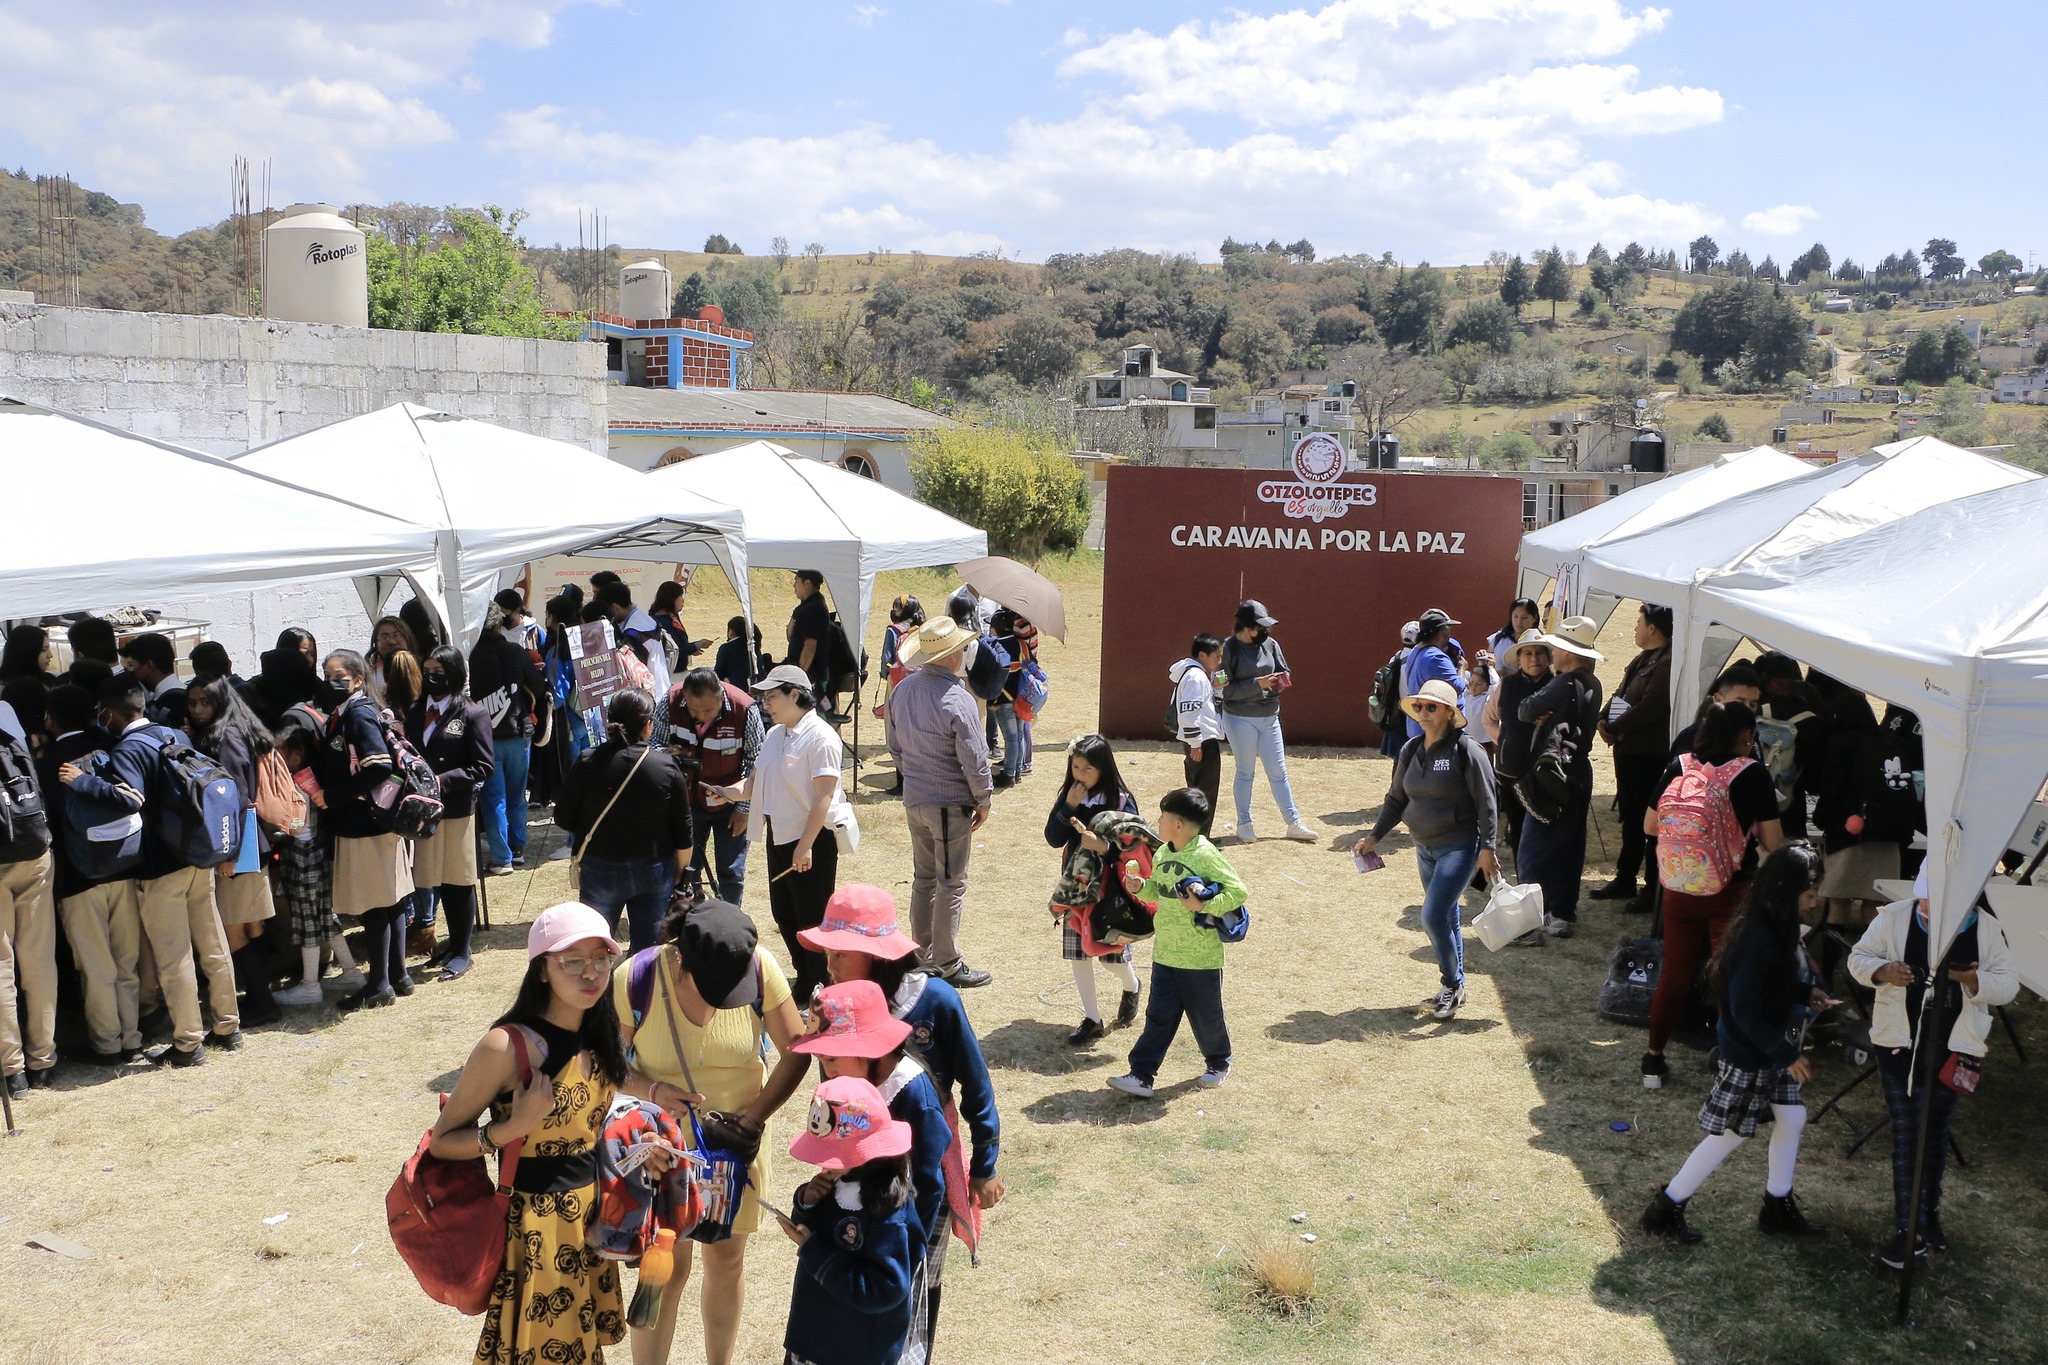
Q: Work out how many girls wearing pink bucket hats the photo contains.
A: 3